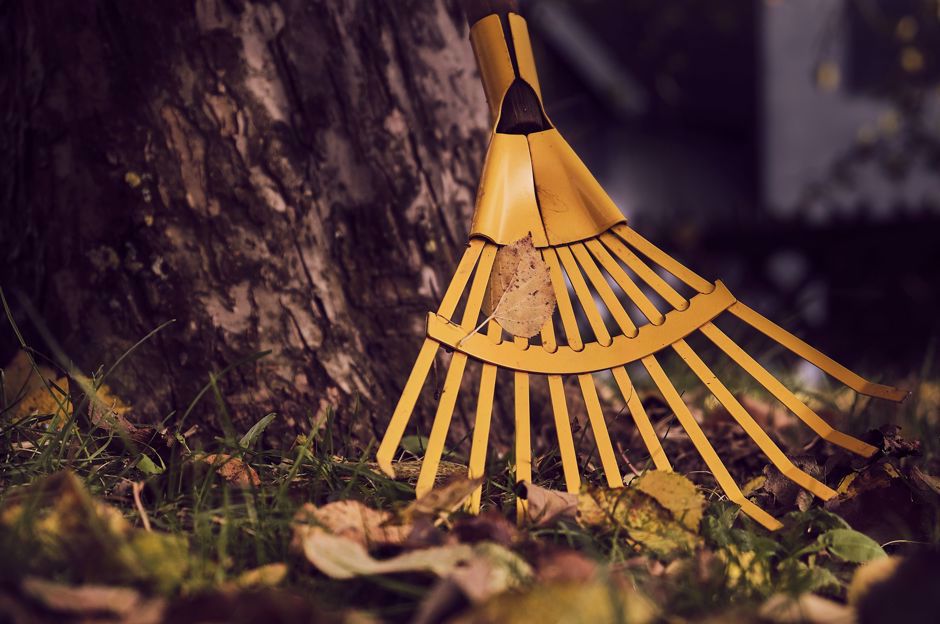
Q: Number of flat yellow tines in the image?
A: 11